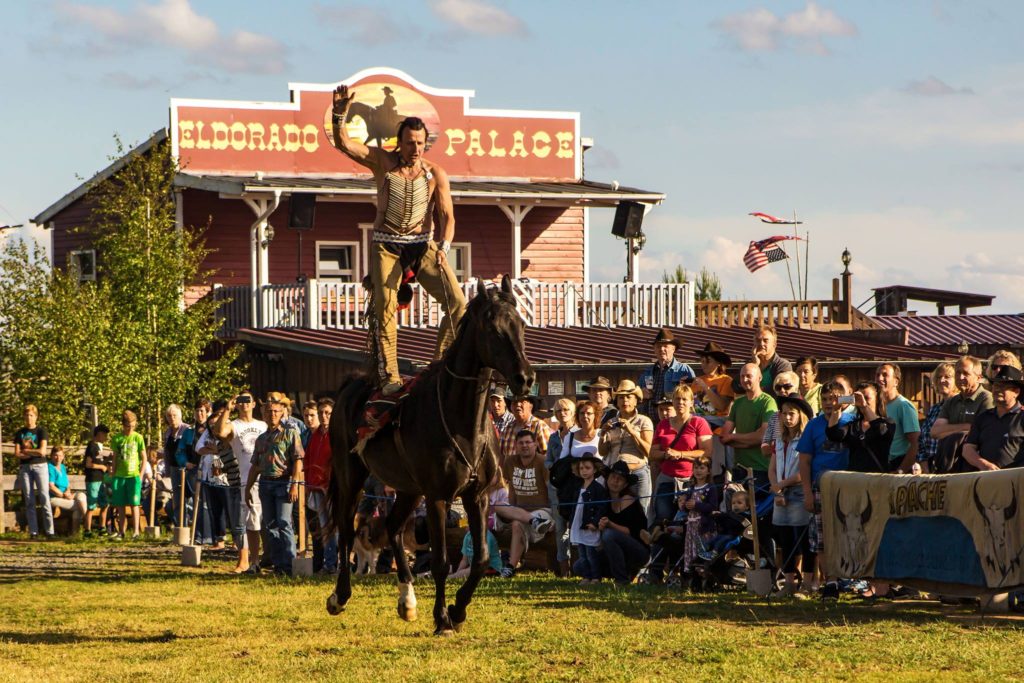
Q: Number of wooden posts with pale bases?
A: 5